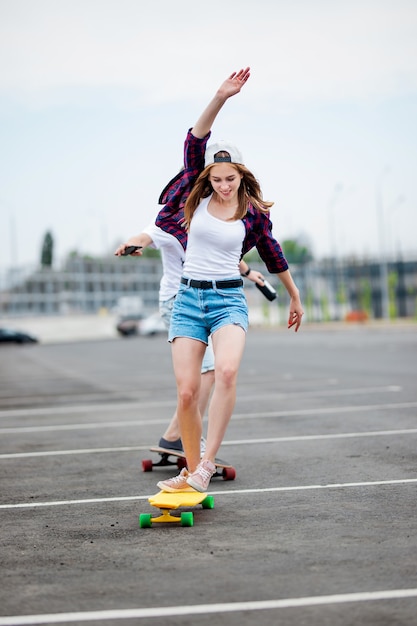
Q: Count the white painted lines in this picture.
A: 5